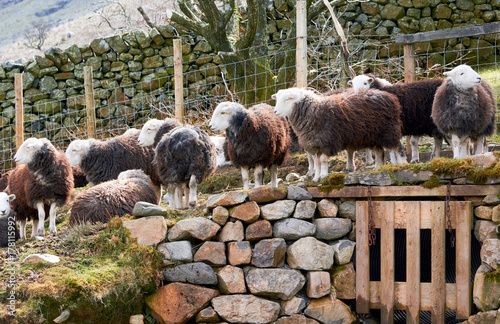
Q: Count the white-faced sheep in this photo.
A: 8